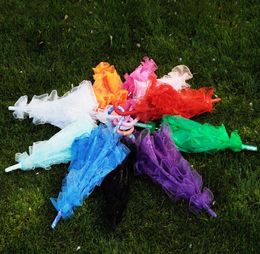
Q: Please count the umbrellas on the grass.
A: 10